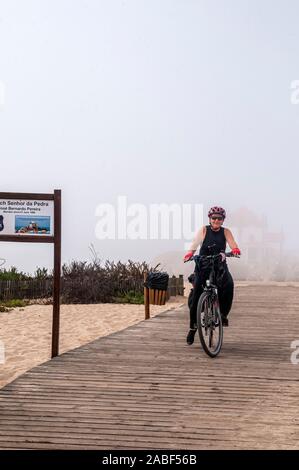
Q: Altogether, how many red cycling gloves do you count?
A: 2